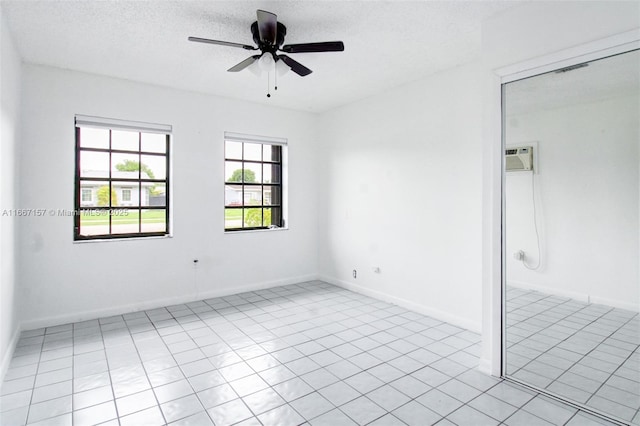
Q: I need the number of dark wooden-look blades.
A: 5